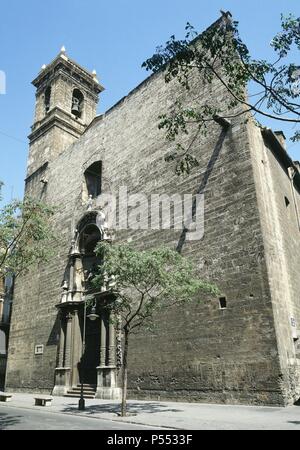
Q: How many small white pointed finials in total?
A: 3